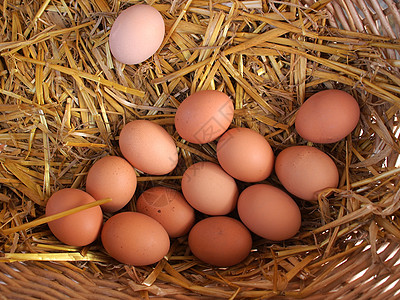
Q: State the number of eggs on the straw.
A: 13